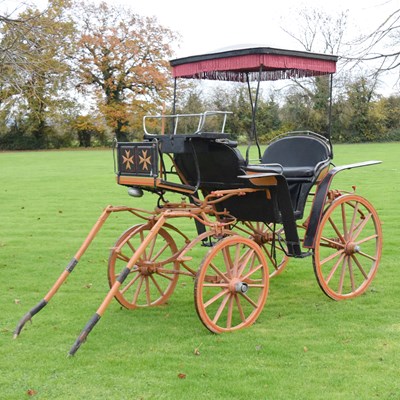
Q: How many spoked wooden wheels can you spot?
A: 4